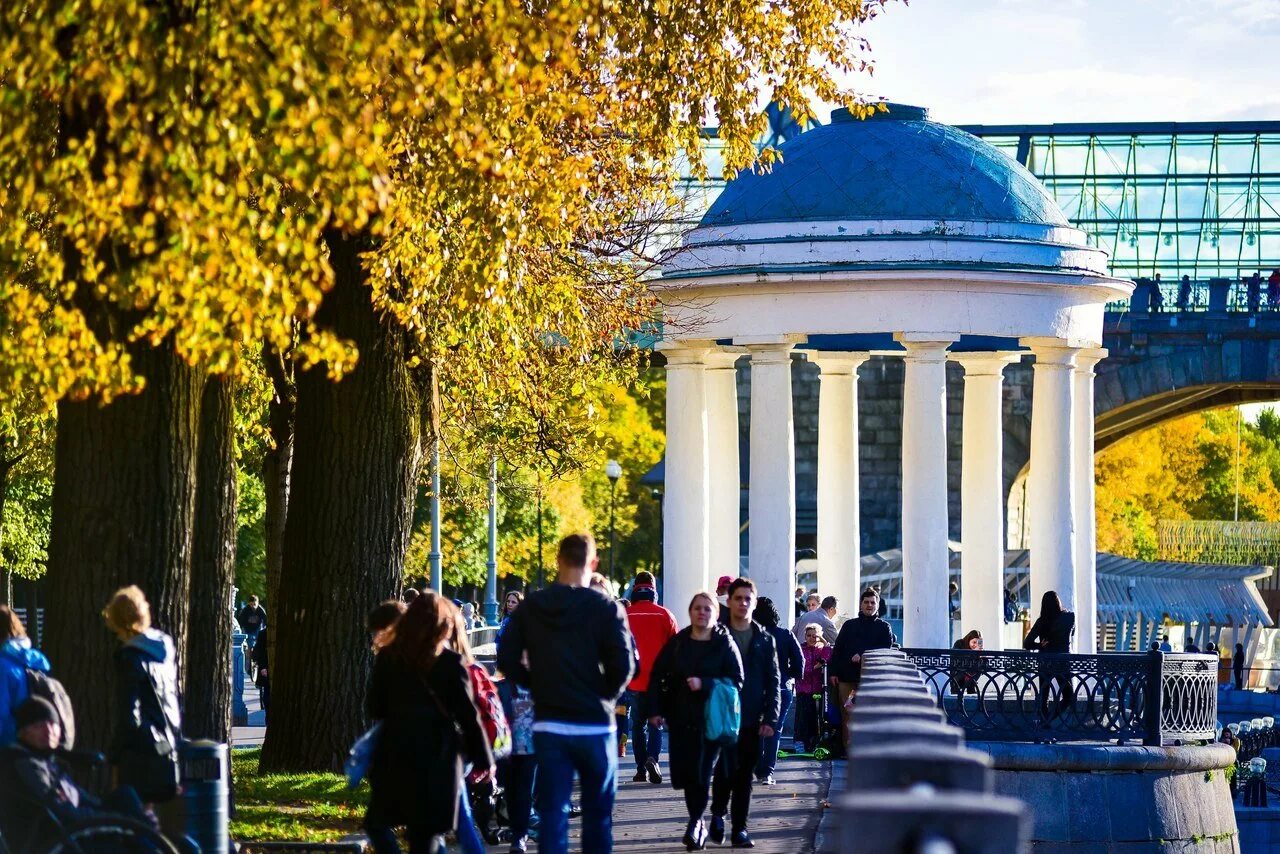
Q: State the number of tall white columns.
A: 8